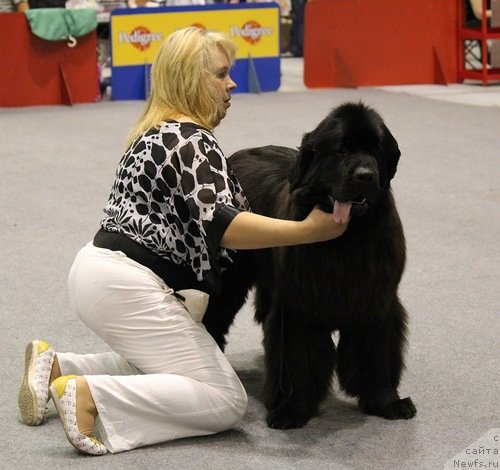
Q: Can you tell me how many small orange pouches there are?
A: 0